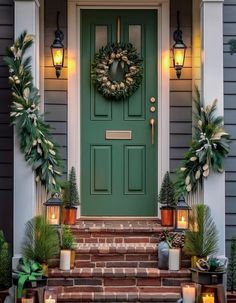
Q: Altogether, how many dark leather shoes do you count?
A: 0